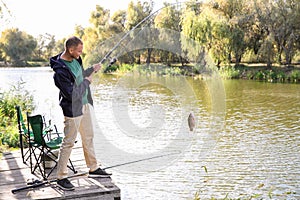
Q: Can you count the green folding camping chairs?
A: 2